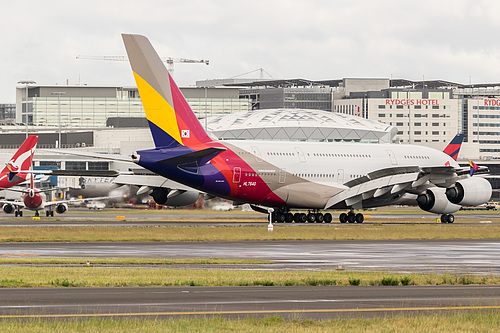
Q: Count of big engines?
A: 3